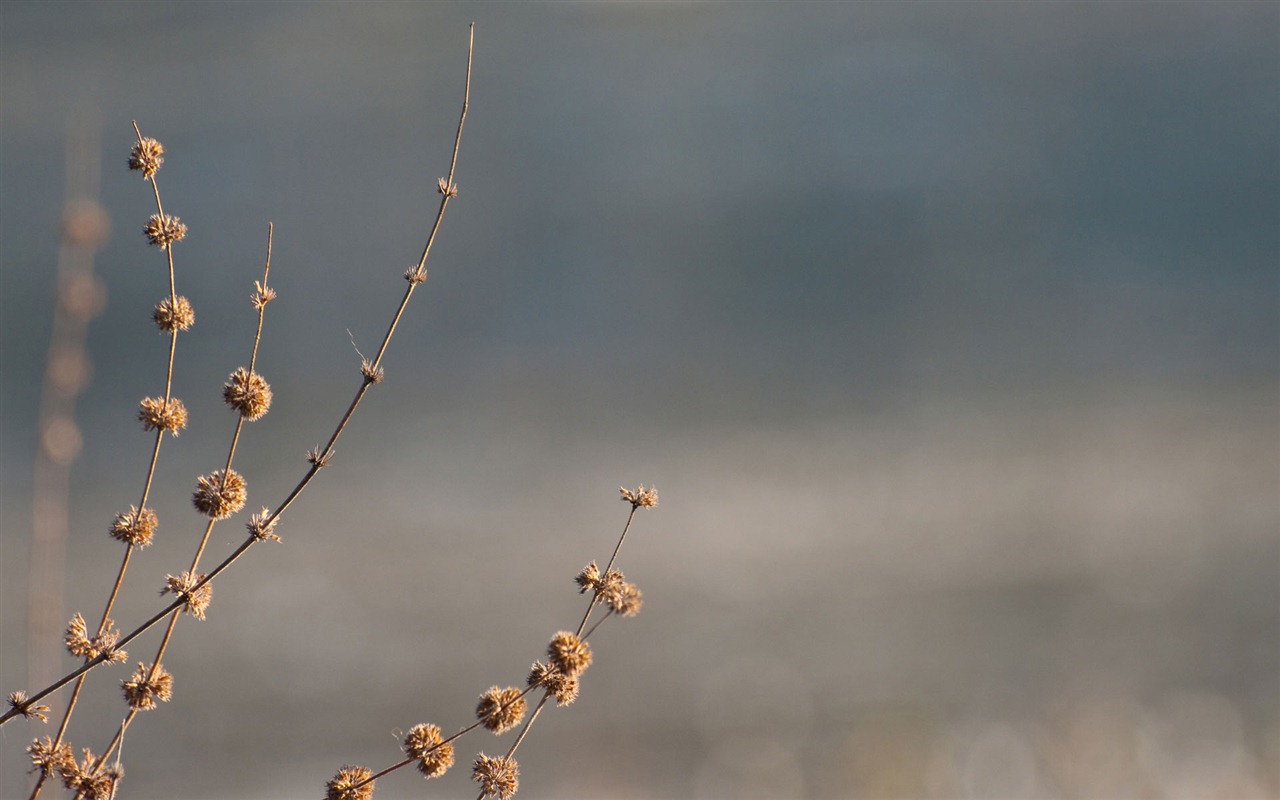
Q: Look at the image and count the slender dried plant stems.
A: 5